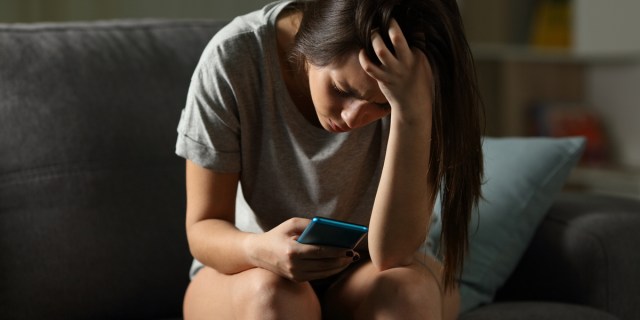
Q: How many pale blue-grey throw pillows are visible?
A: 1